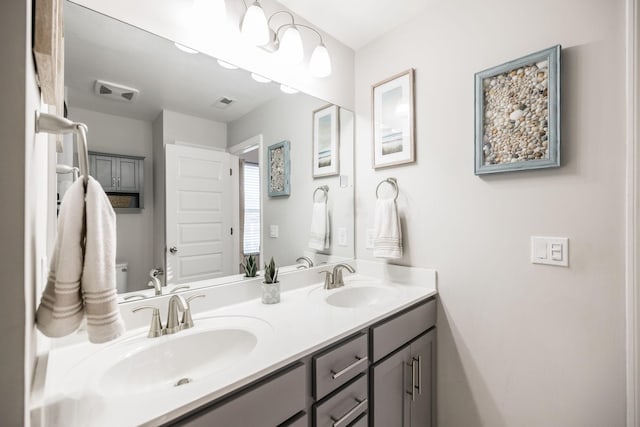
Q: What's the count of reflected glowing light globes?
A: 4